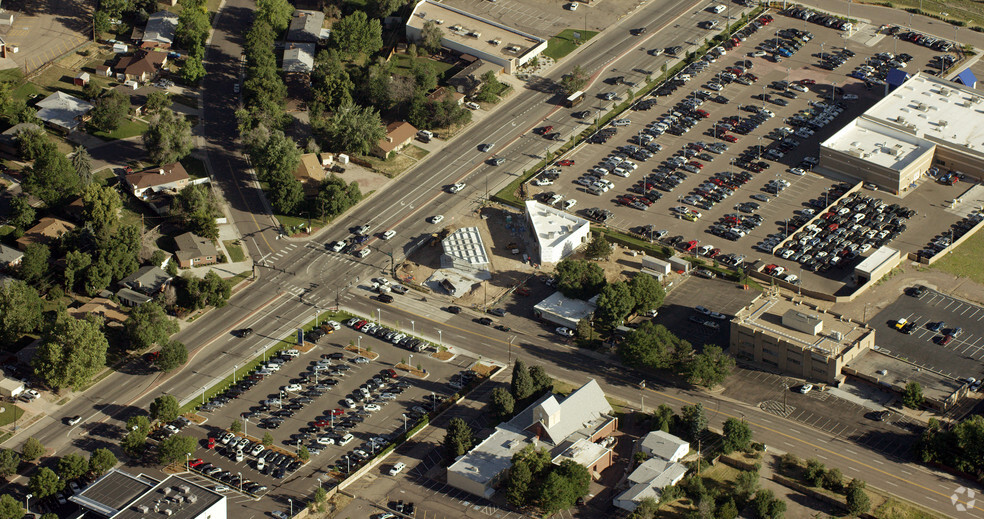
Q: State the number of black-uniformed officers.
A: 0